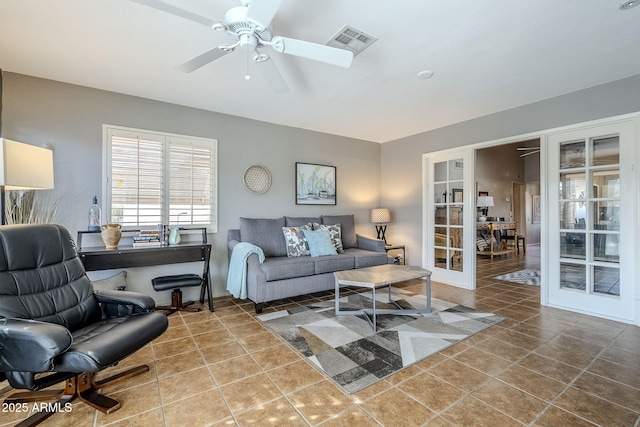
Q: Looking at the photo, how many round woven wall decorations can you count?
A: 1